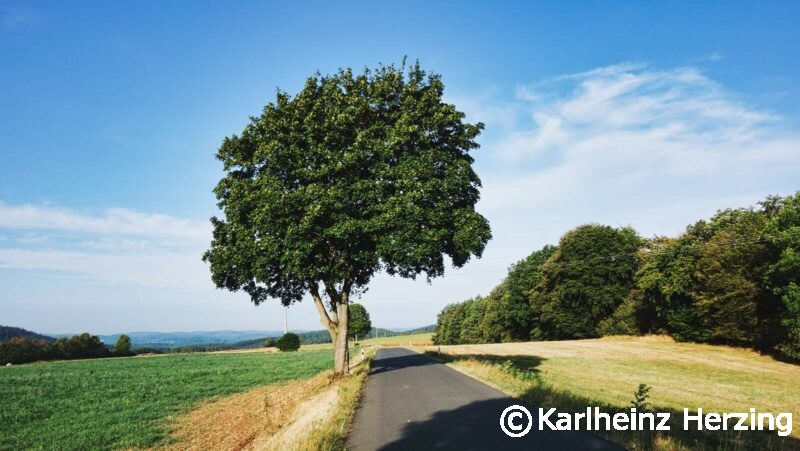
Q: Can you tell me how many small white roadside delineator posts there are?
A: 2